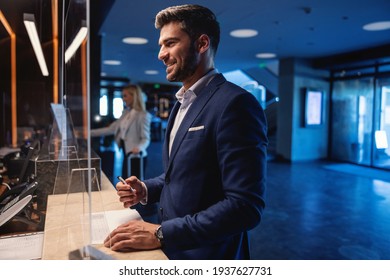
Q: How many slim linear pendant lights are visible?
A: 2